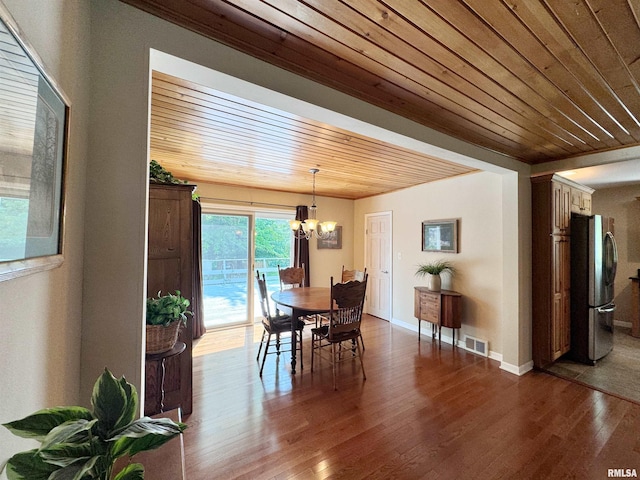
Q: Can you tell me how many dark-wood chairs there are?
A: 4